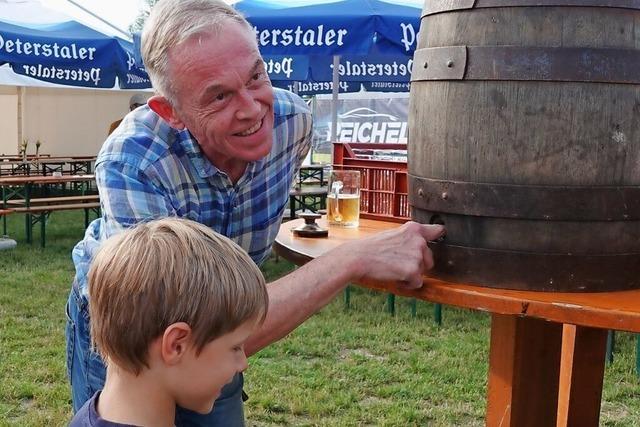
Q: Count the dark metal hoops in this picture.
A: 4